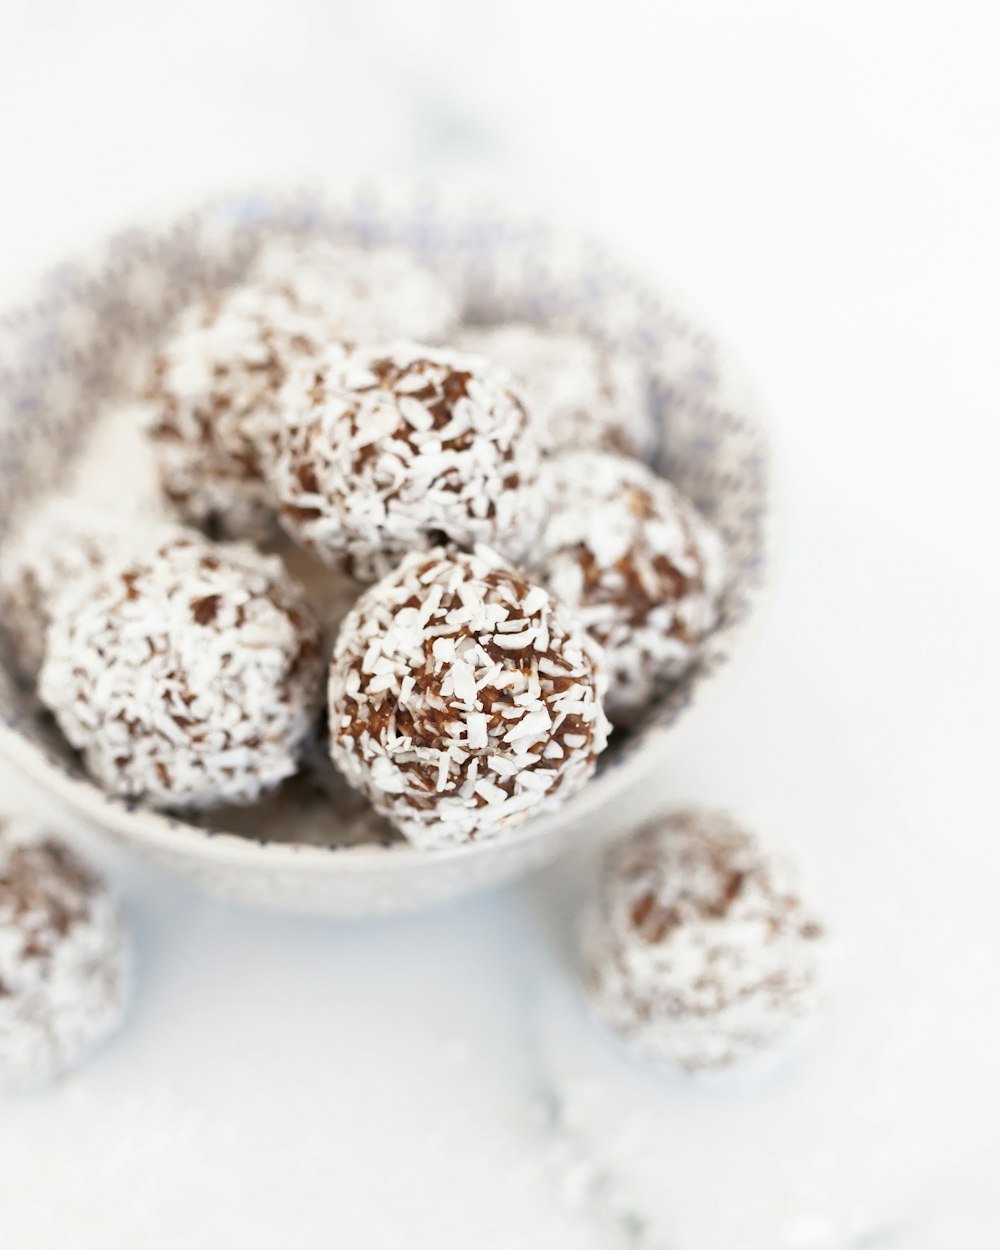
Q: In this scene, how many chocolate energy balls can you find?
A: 10